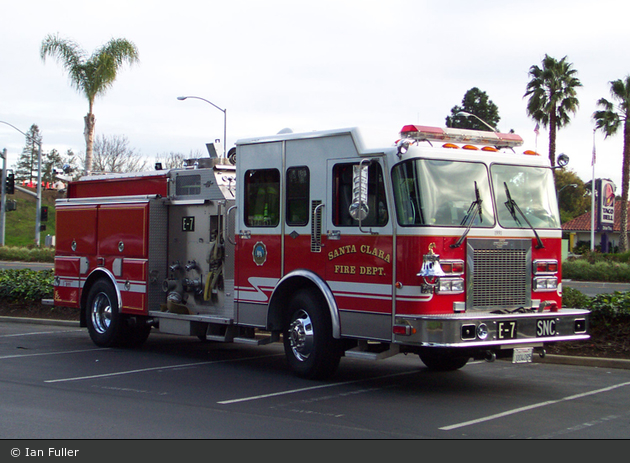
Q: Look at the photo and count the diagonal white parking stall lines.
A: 5